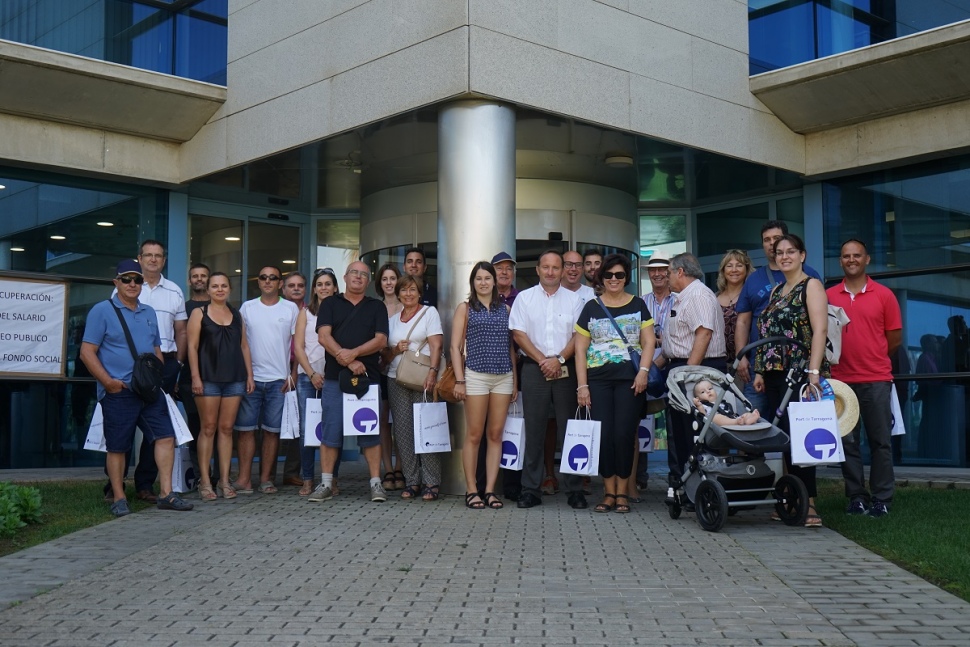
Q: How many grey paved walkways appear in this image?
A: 1